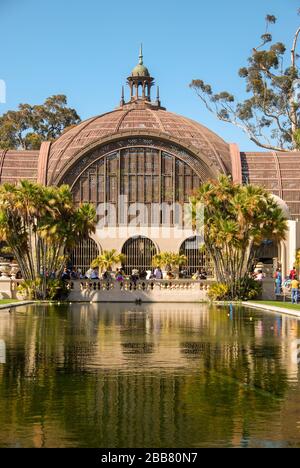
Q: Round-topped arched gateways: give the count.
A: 3